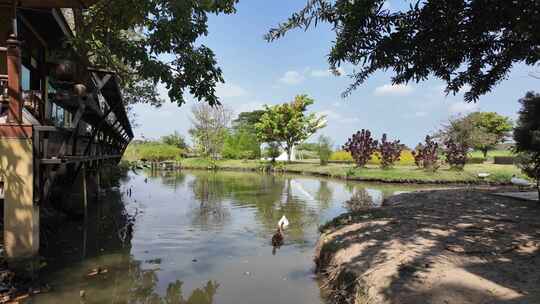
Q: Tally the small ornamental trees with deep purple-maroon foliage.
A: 4